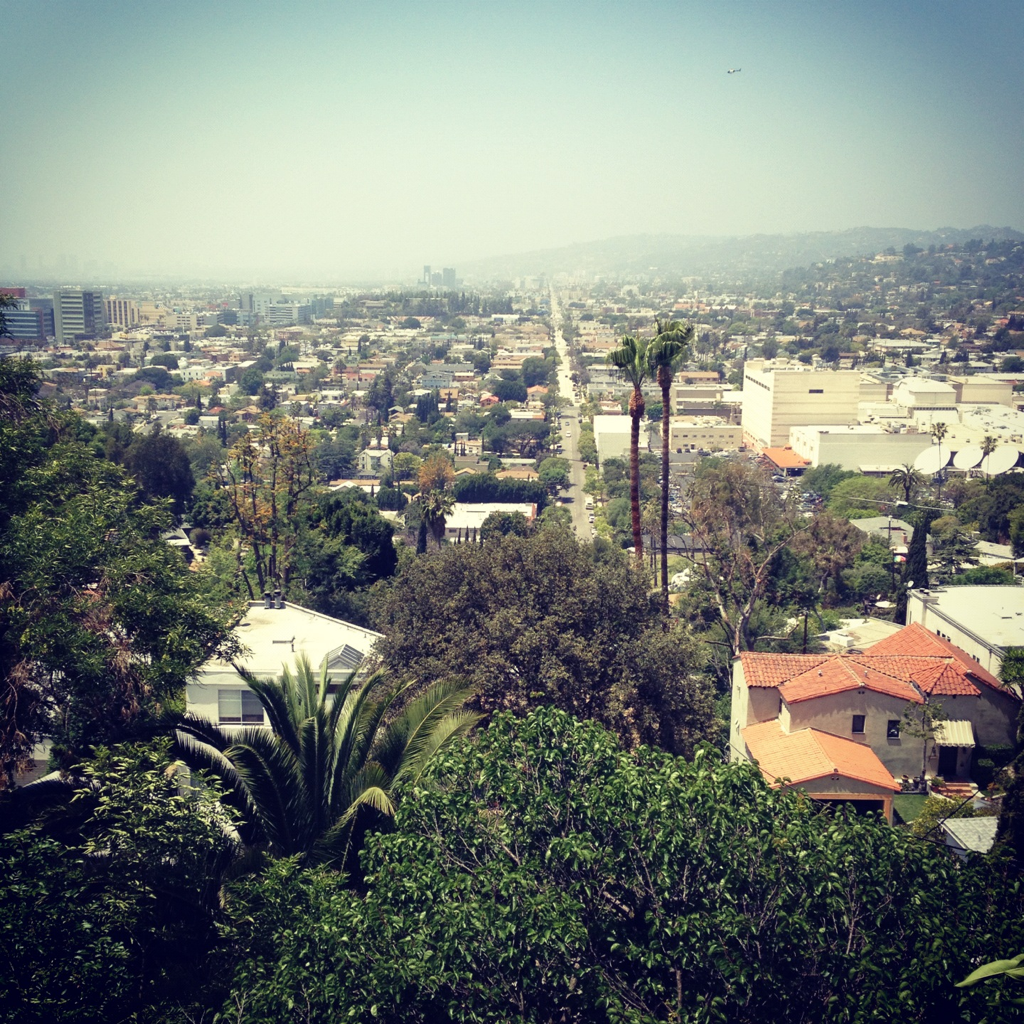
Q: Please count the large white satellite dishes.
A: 3